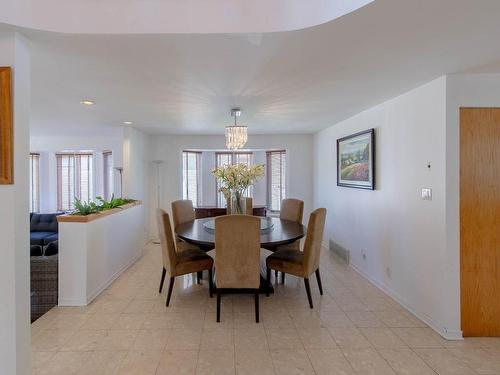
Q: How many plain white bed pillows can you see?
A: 0